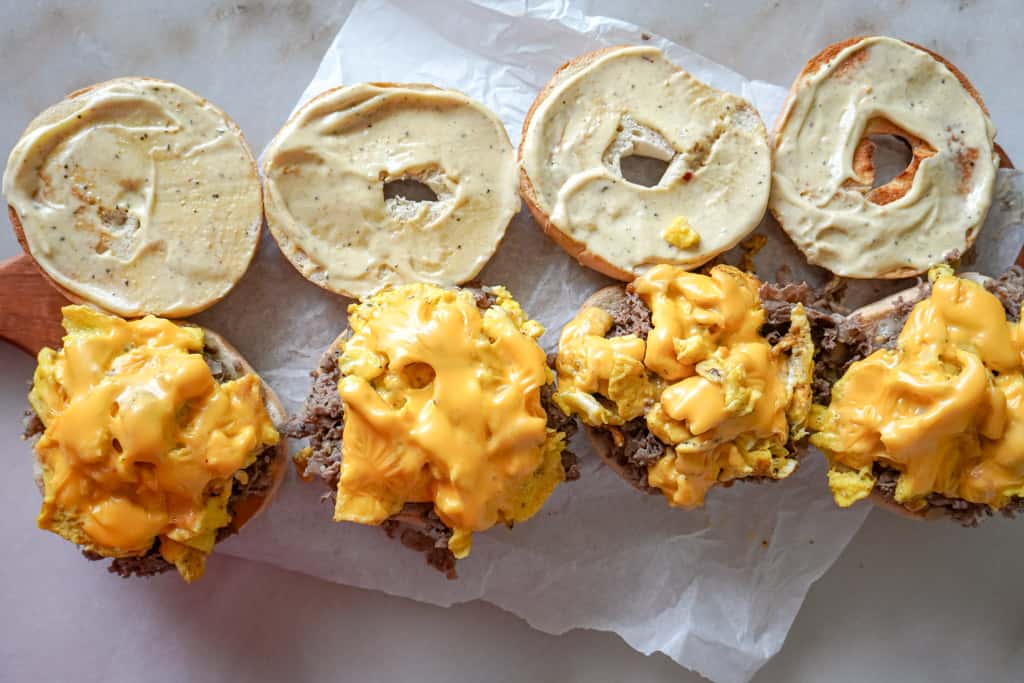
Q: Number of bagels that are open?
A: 4